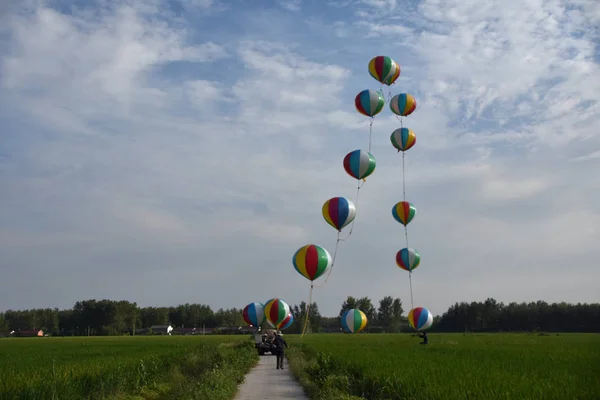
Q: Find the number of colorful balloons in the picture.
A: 15